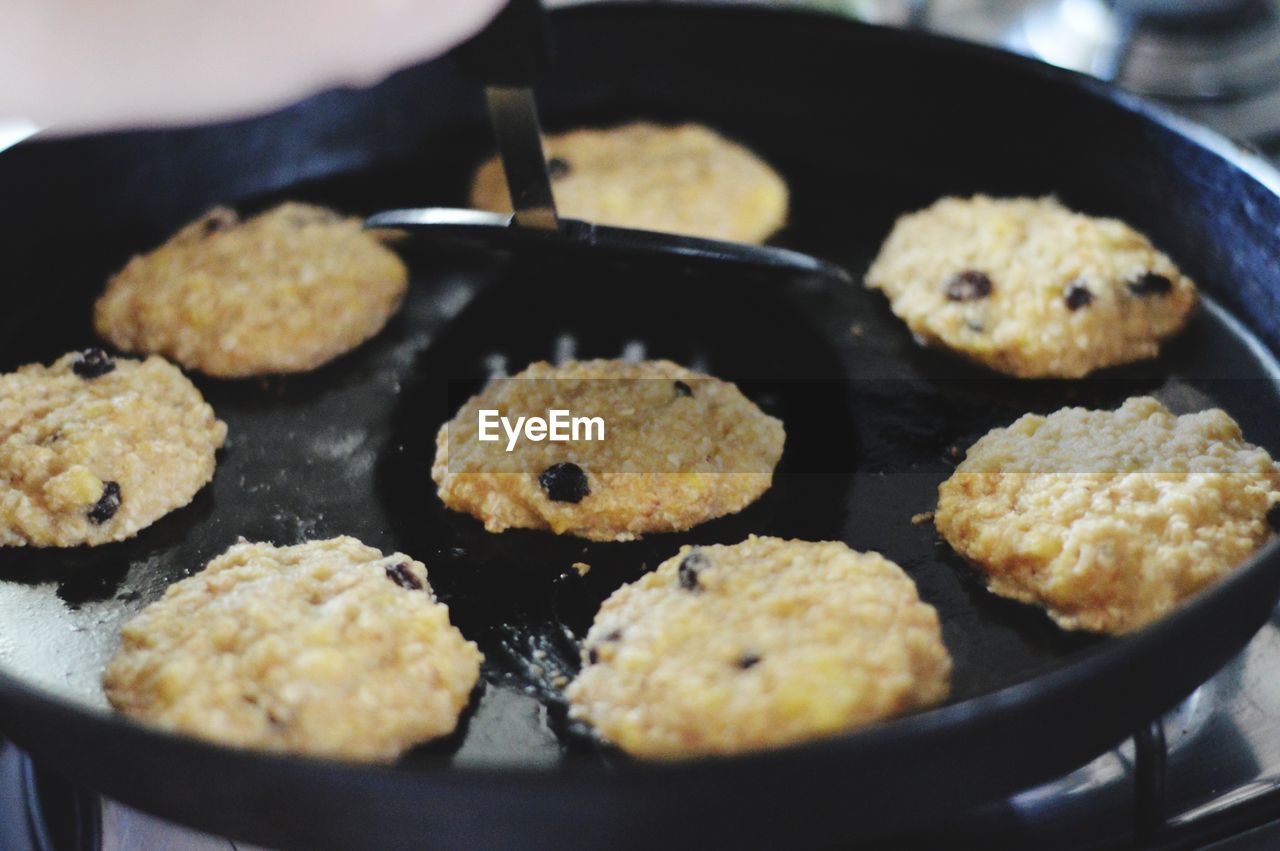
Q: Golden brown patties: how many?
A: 8